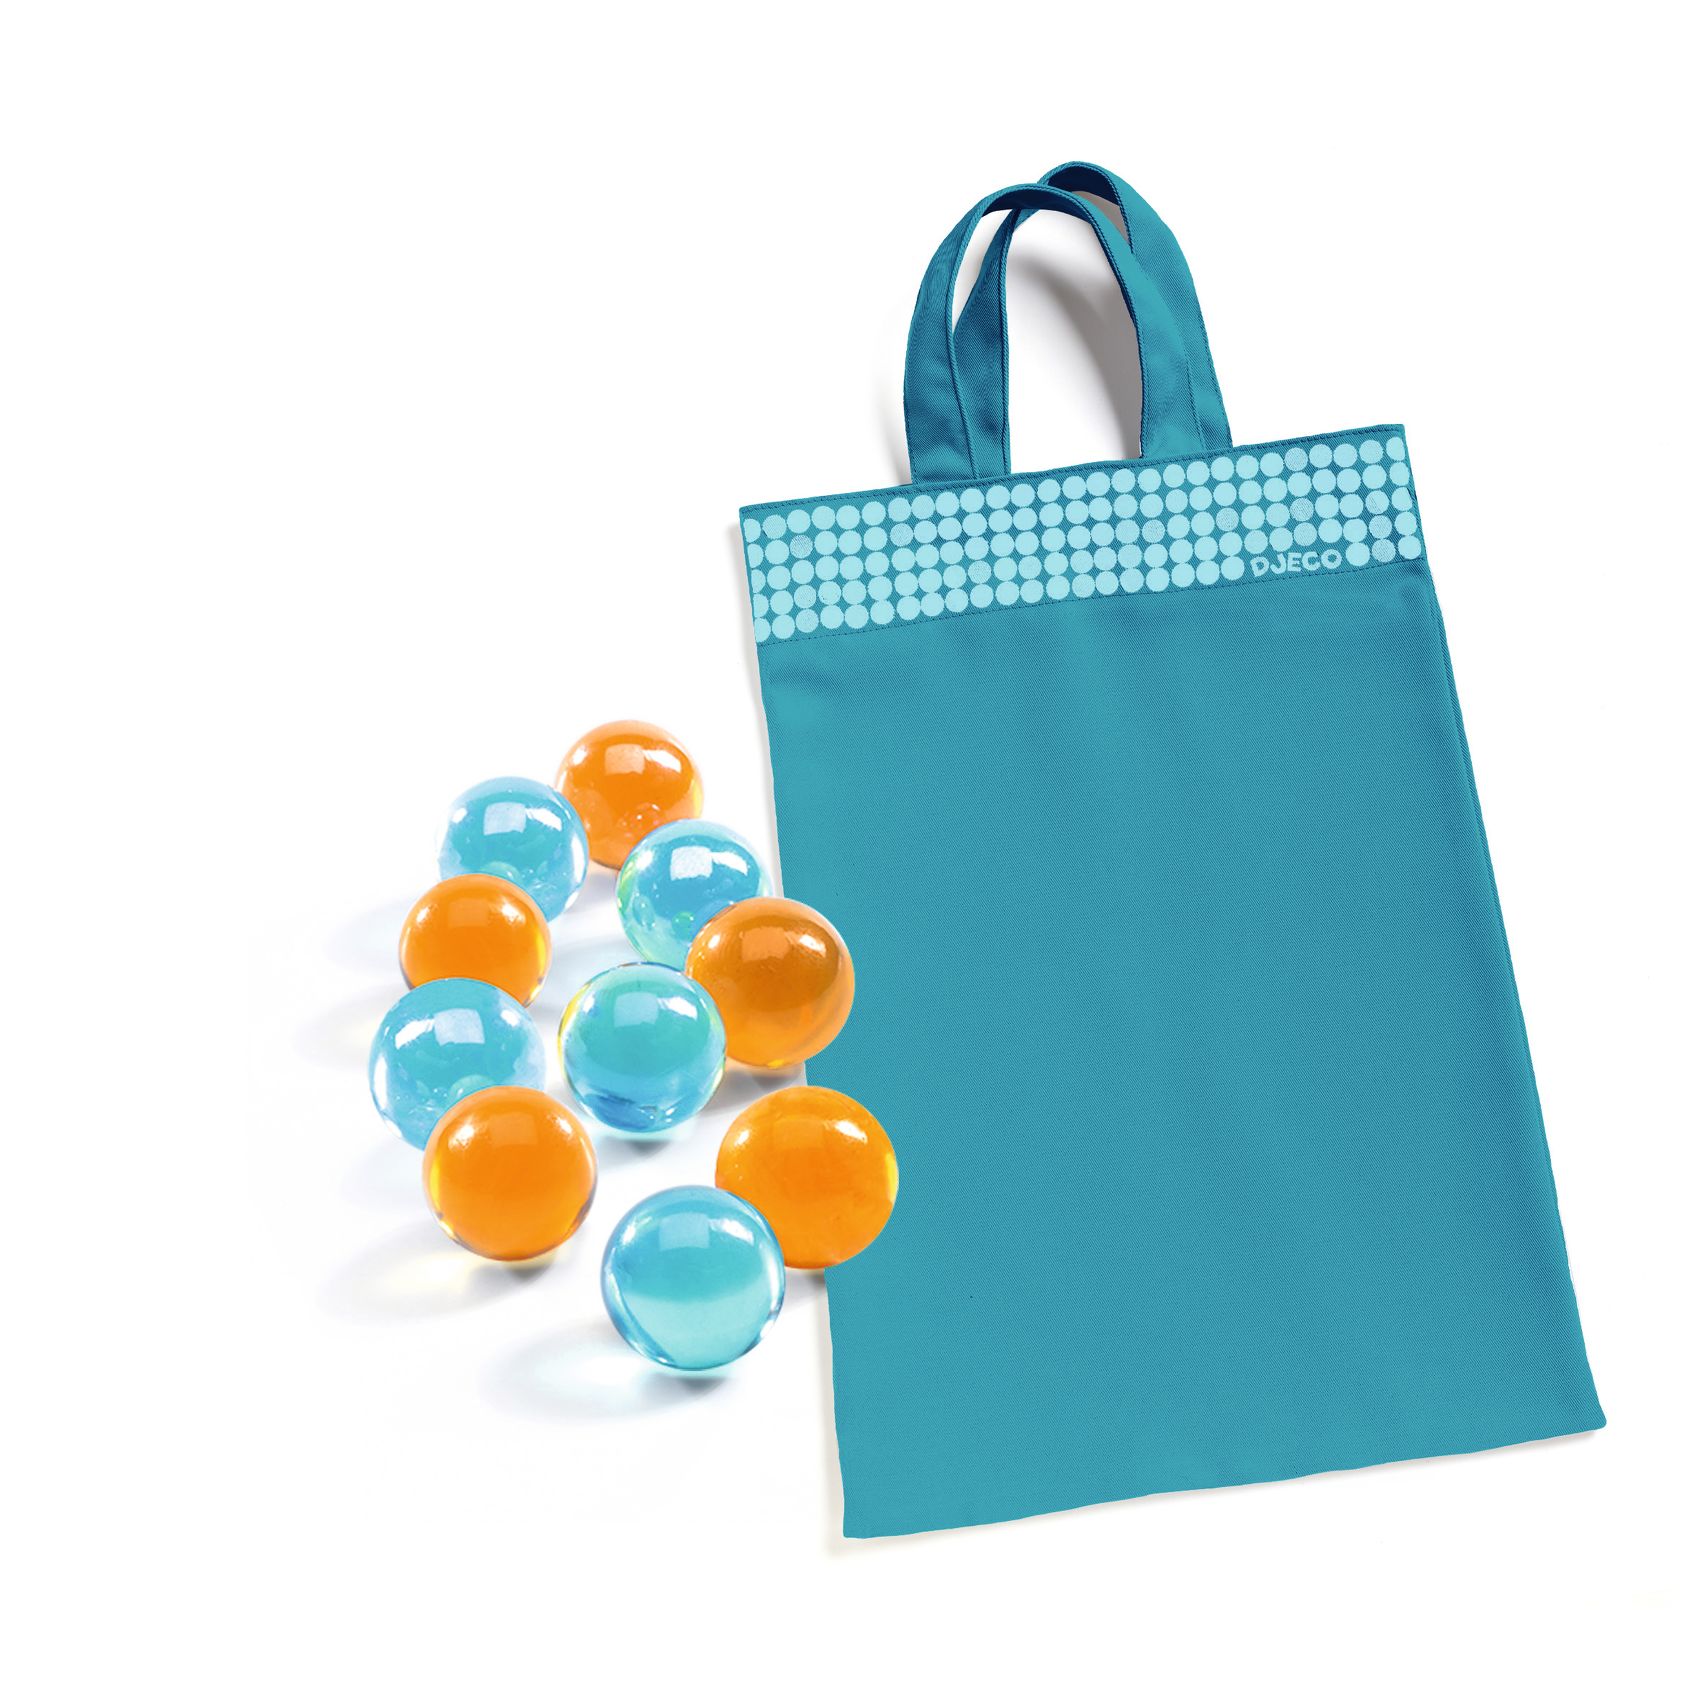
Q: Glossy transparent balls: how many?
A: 10